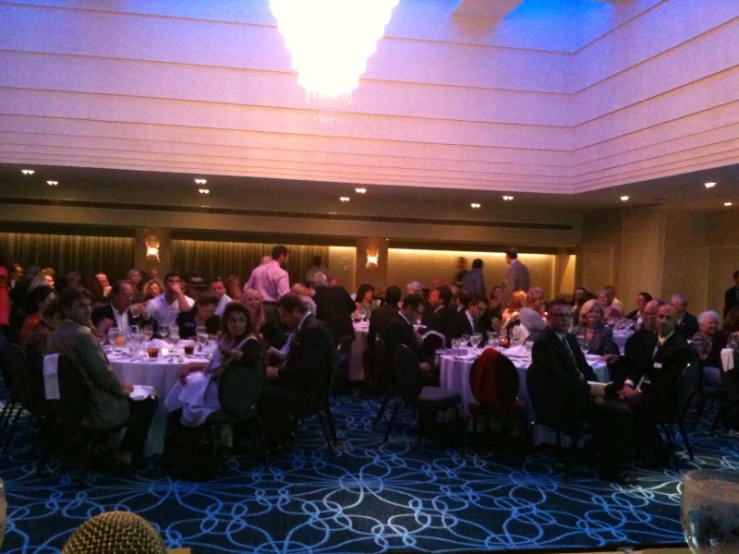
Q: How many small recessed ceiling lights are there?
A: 11